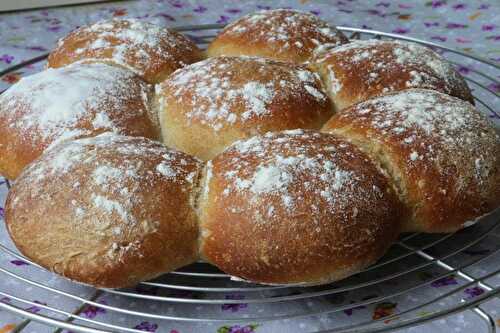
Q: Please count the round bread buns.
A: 8